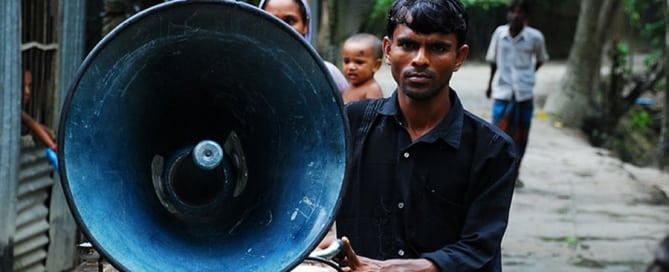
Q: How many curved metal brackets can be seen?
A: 2